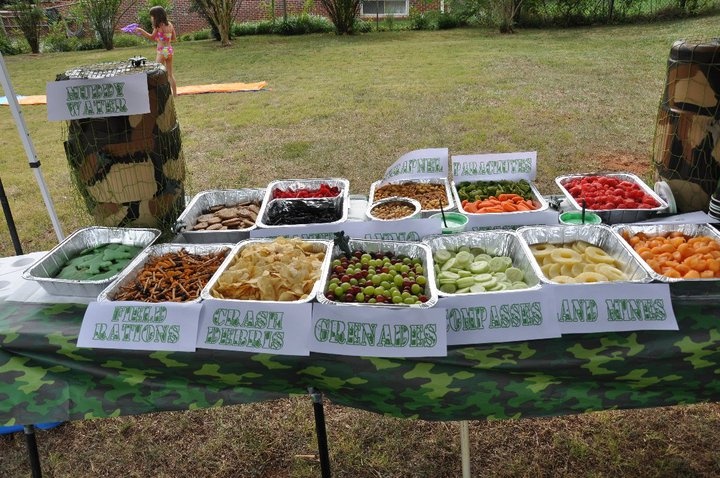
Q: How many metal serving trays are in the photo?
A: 12